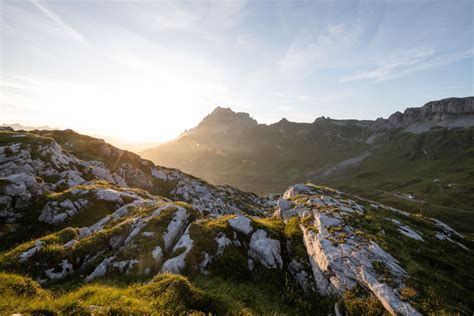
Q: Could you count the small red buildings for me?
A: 0